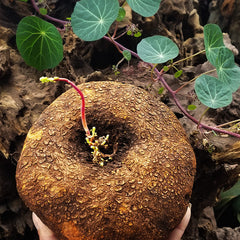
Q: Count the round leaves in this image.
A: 7